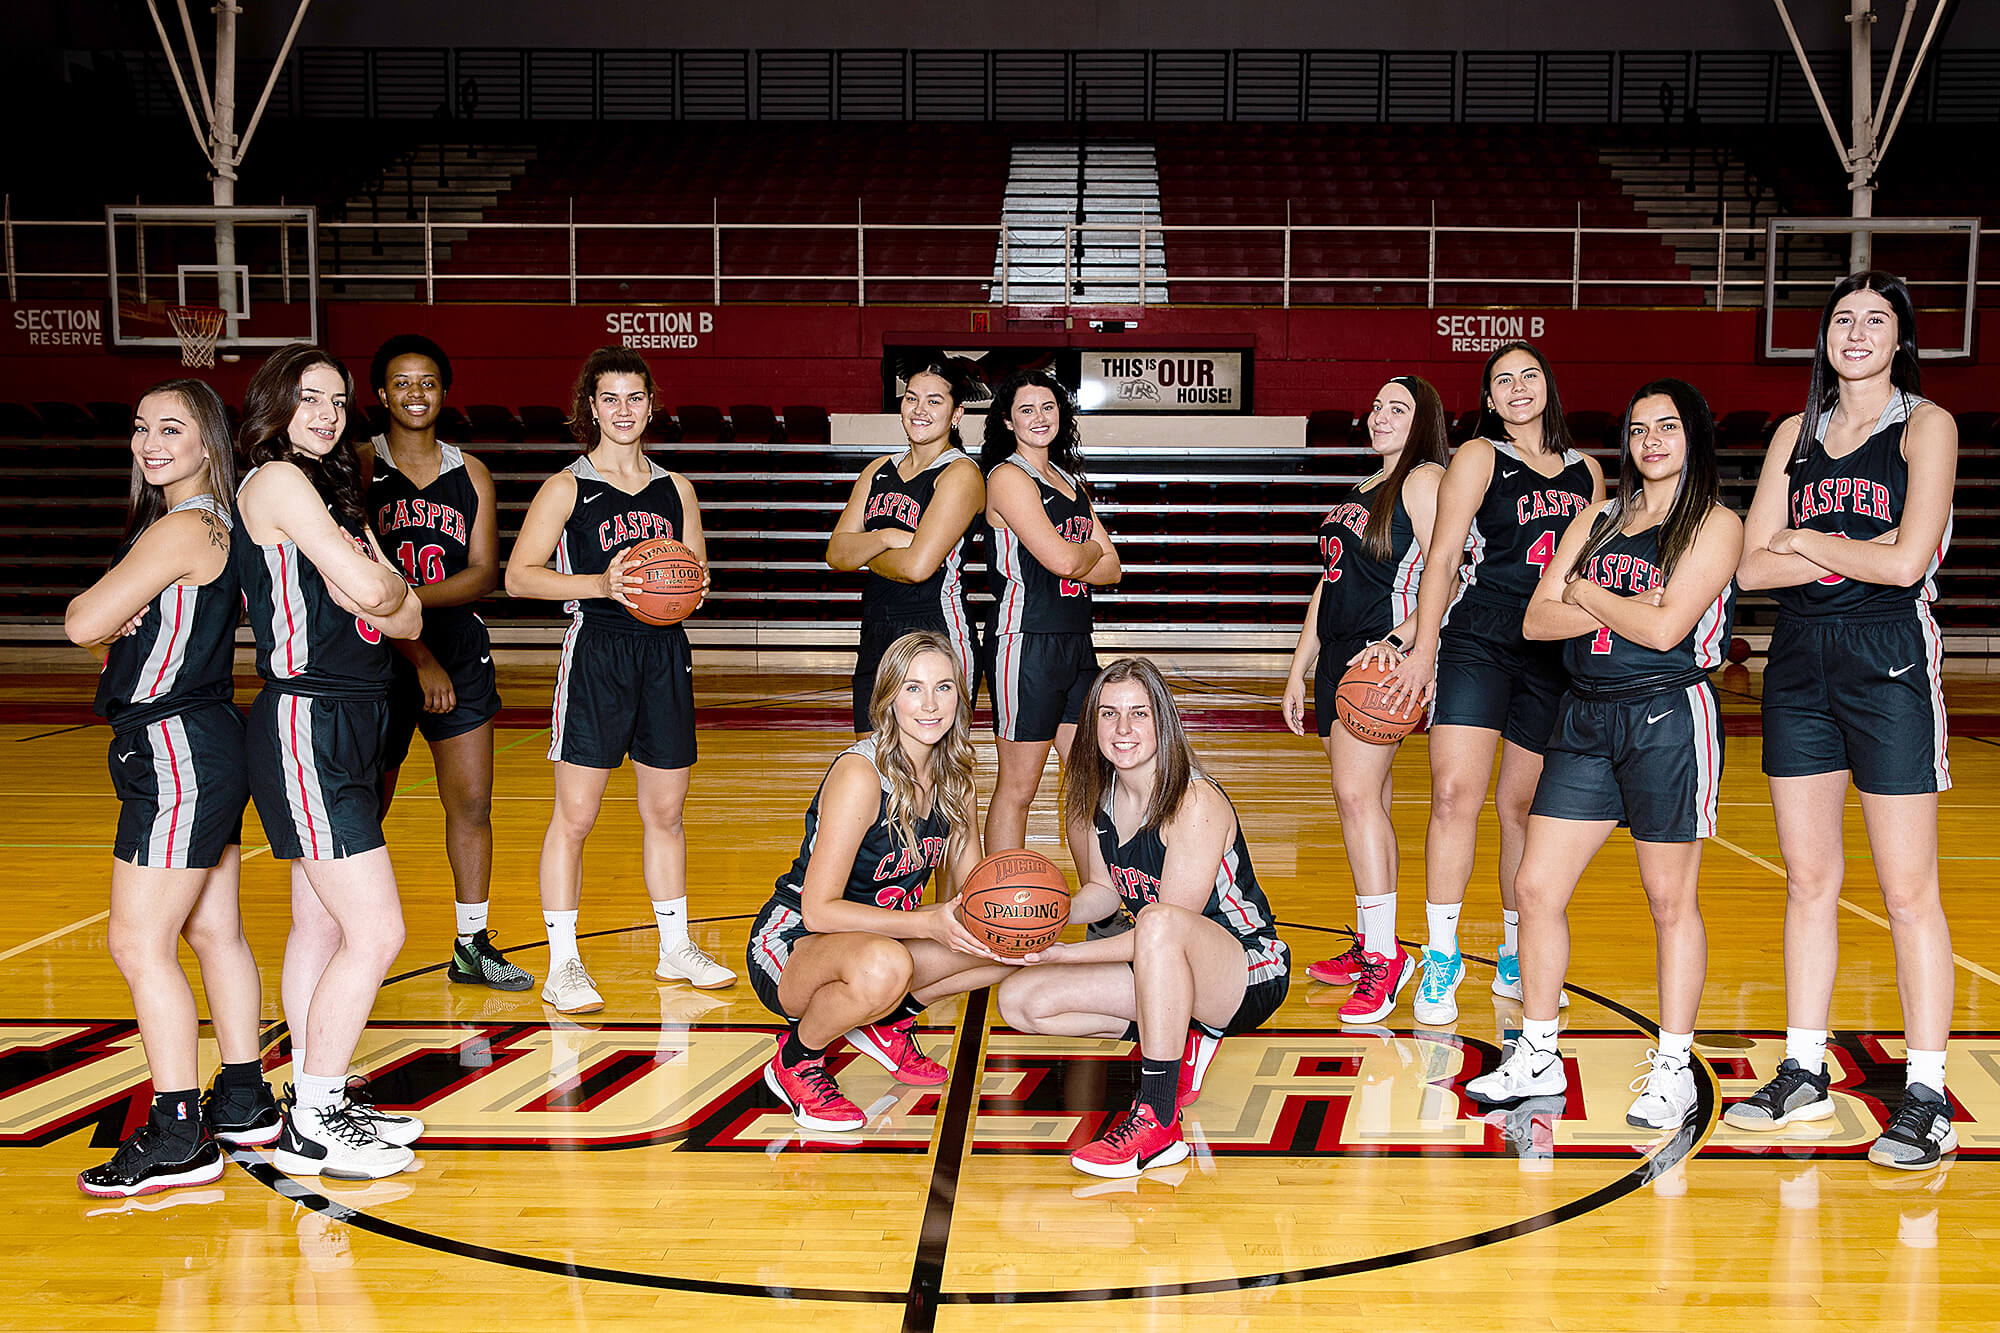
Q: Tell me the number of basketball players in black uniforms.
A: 12